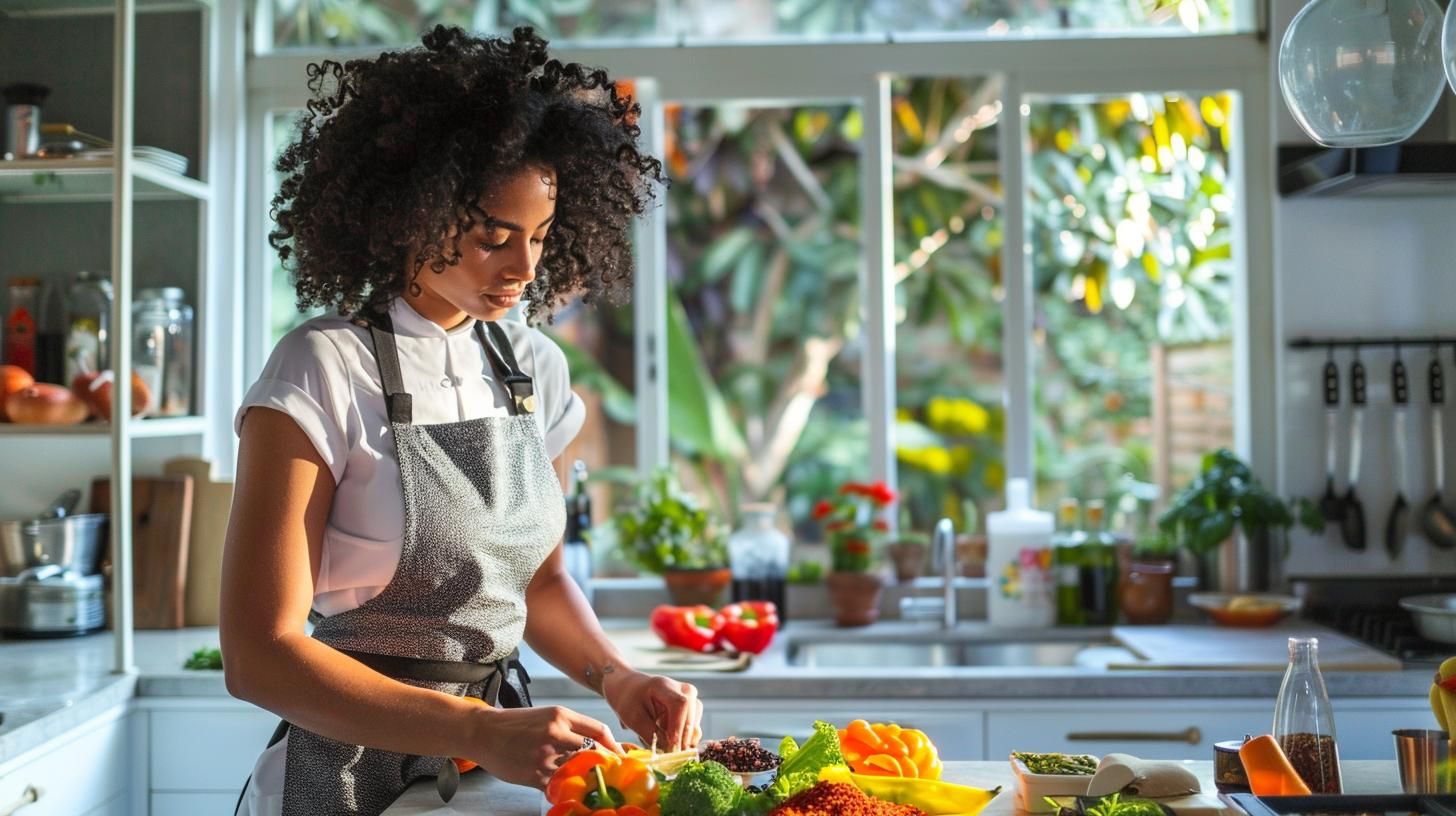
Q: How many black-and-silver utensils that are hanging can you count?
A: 4